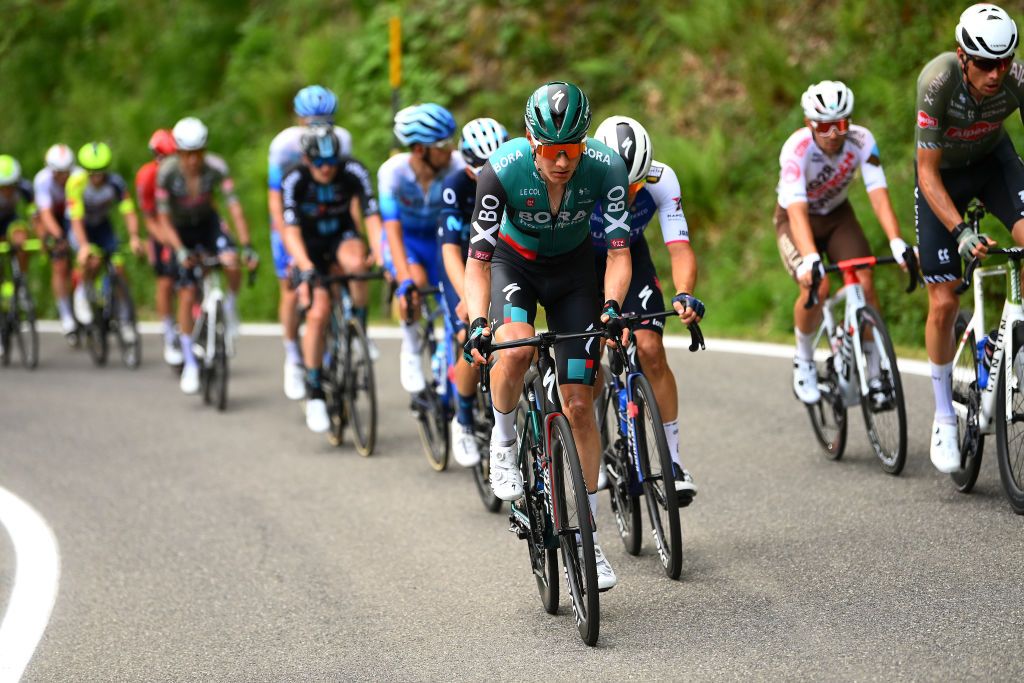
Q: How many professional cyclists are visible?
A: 13